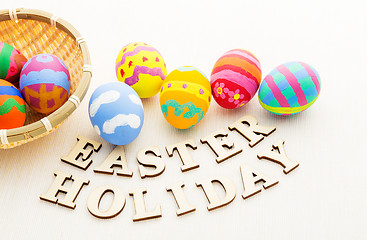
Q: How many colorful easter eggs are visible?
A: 8